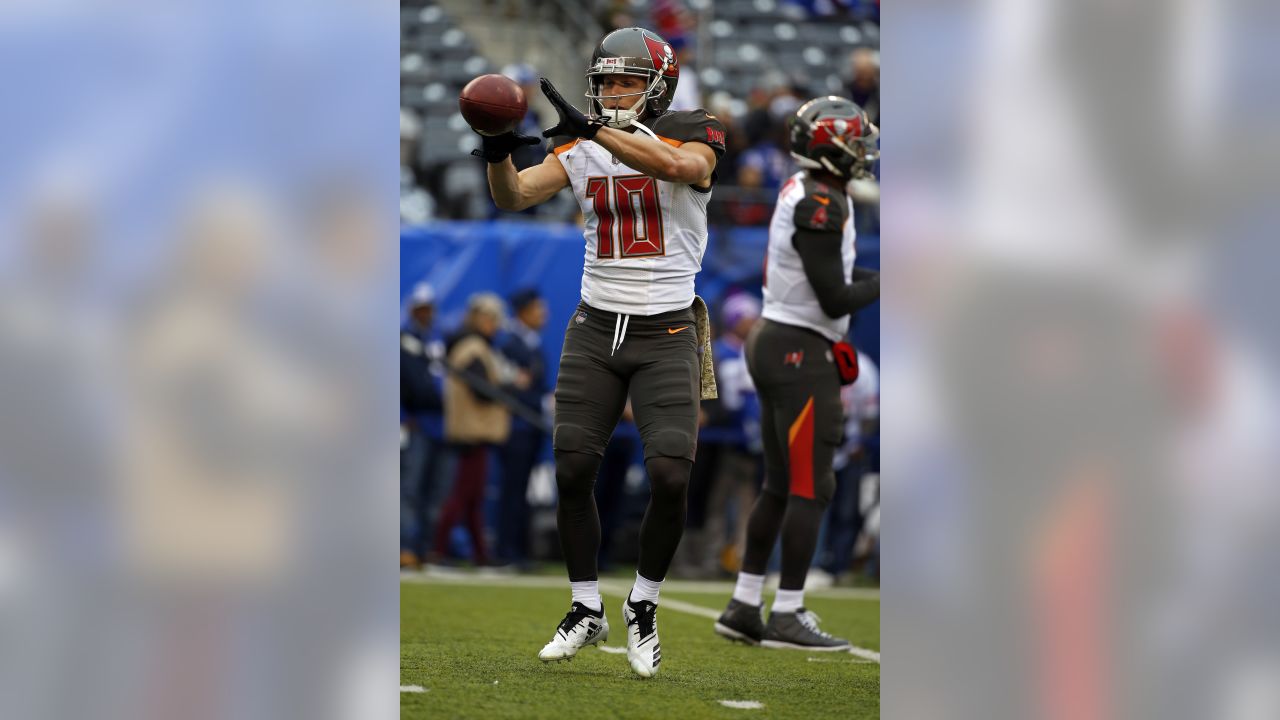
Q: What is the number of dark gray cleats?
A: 2